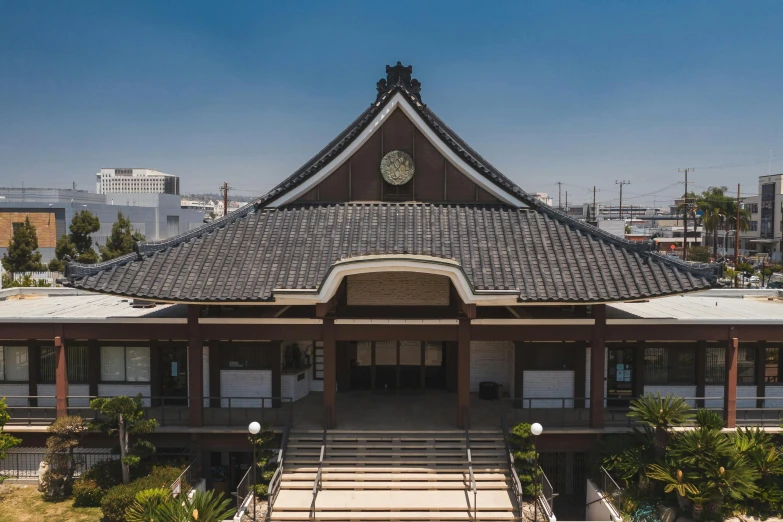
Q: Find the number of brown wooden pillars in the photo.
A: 6